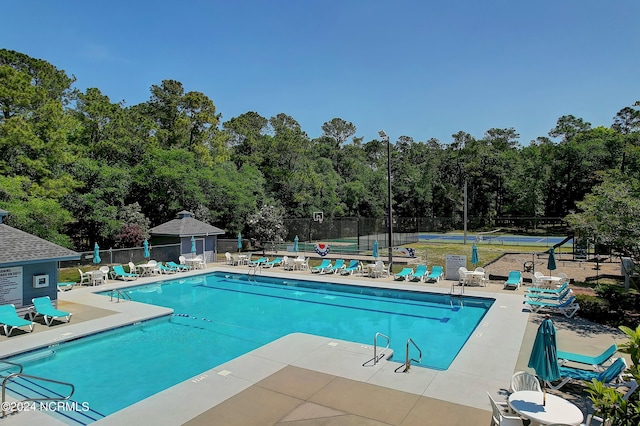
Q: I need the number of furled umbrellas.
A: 9